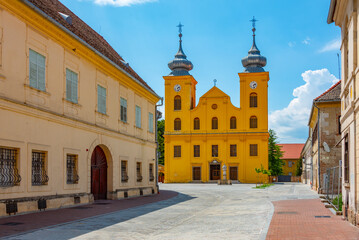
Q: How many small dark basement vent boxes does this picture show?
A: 6